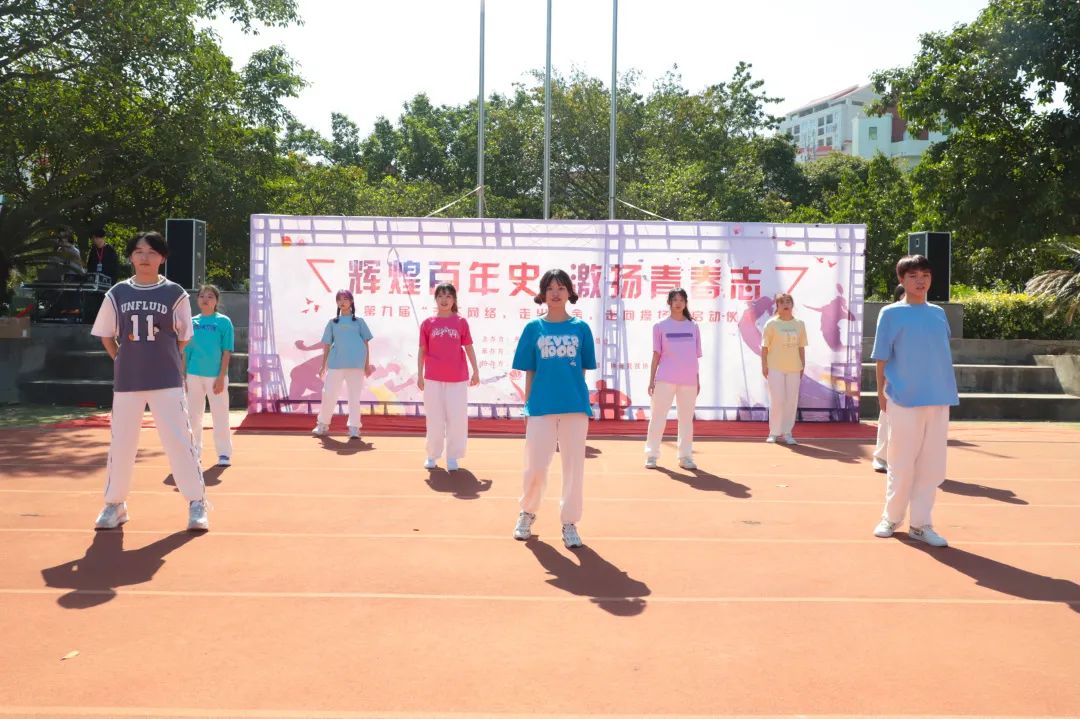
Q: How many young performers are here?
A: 9